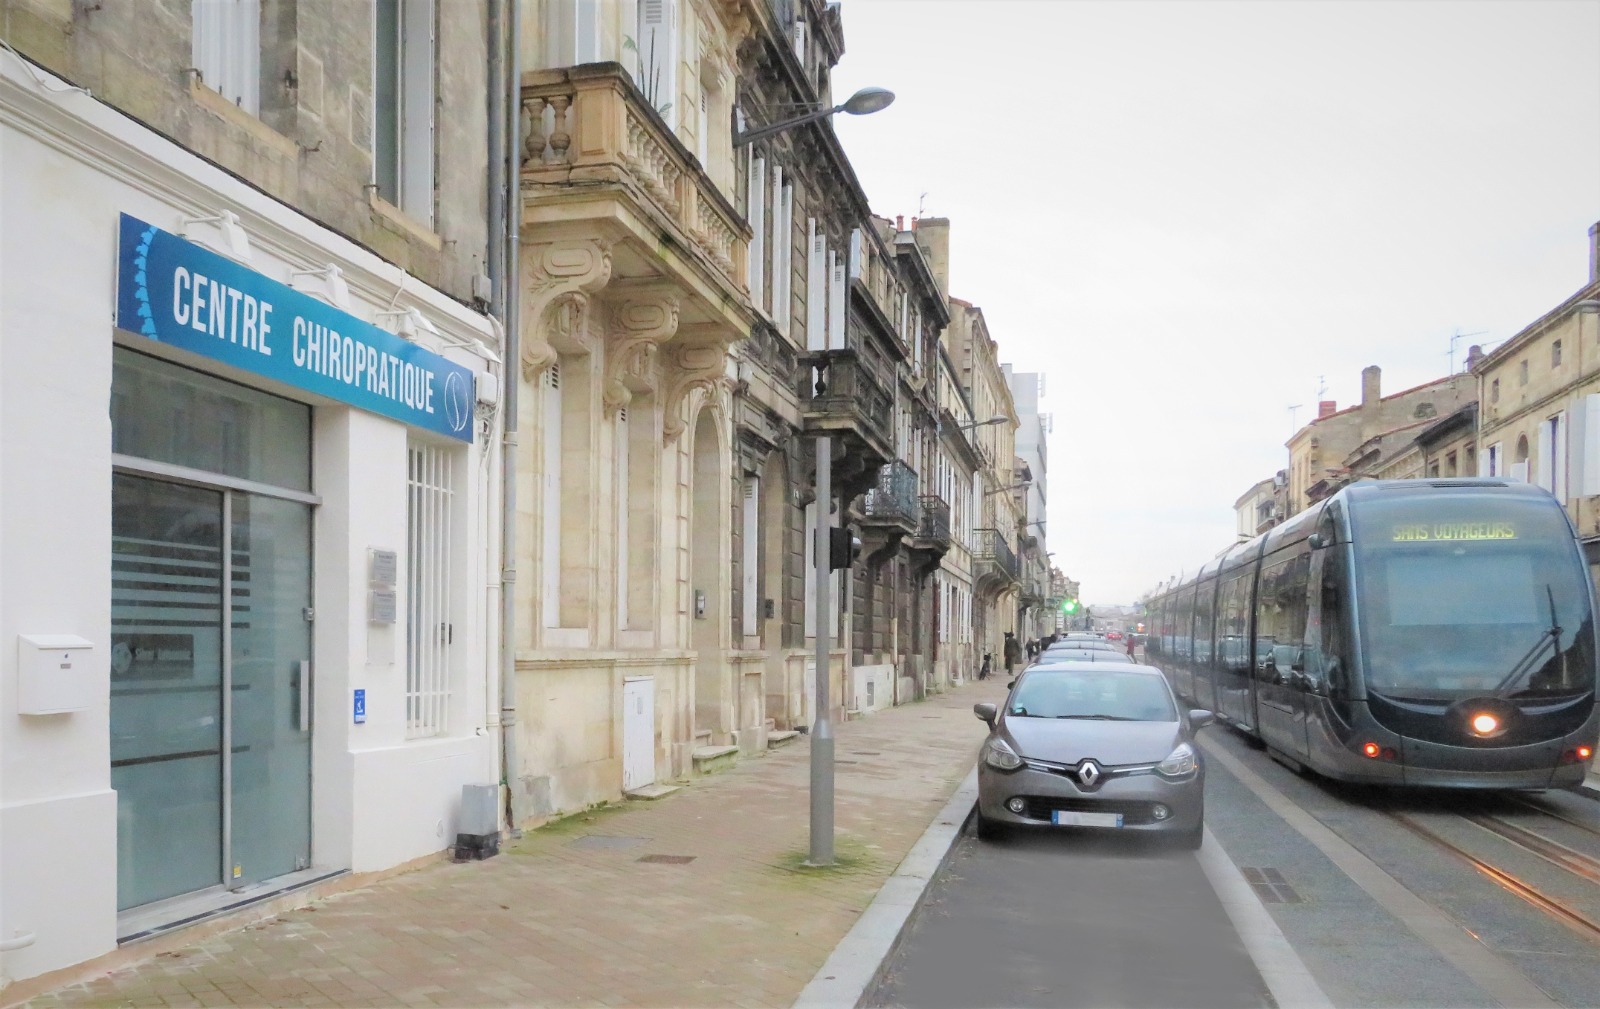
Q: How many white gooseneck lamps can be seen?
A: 4